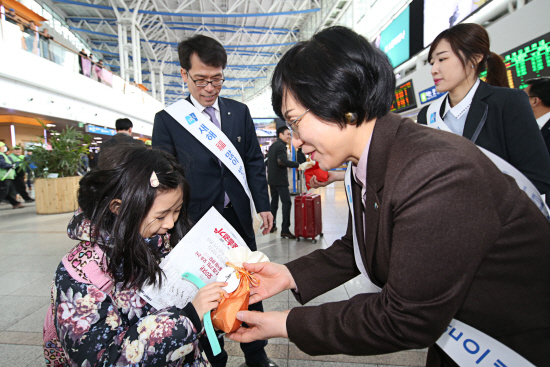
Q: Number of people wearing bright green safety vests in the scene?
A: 2